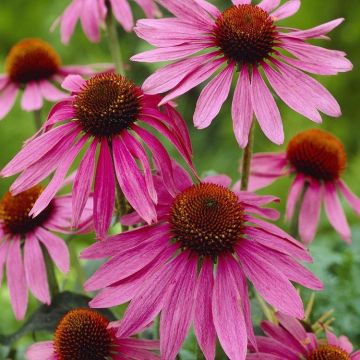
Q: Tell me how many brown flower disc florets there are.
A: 8